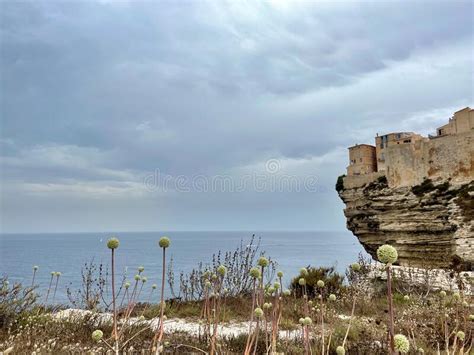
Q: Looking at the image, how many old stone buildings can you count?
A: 3